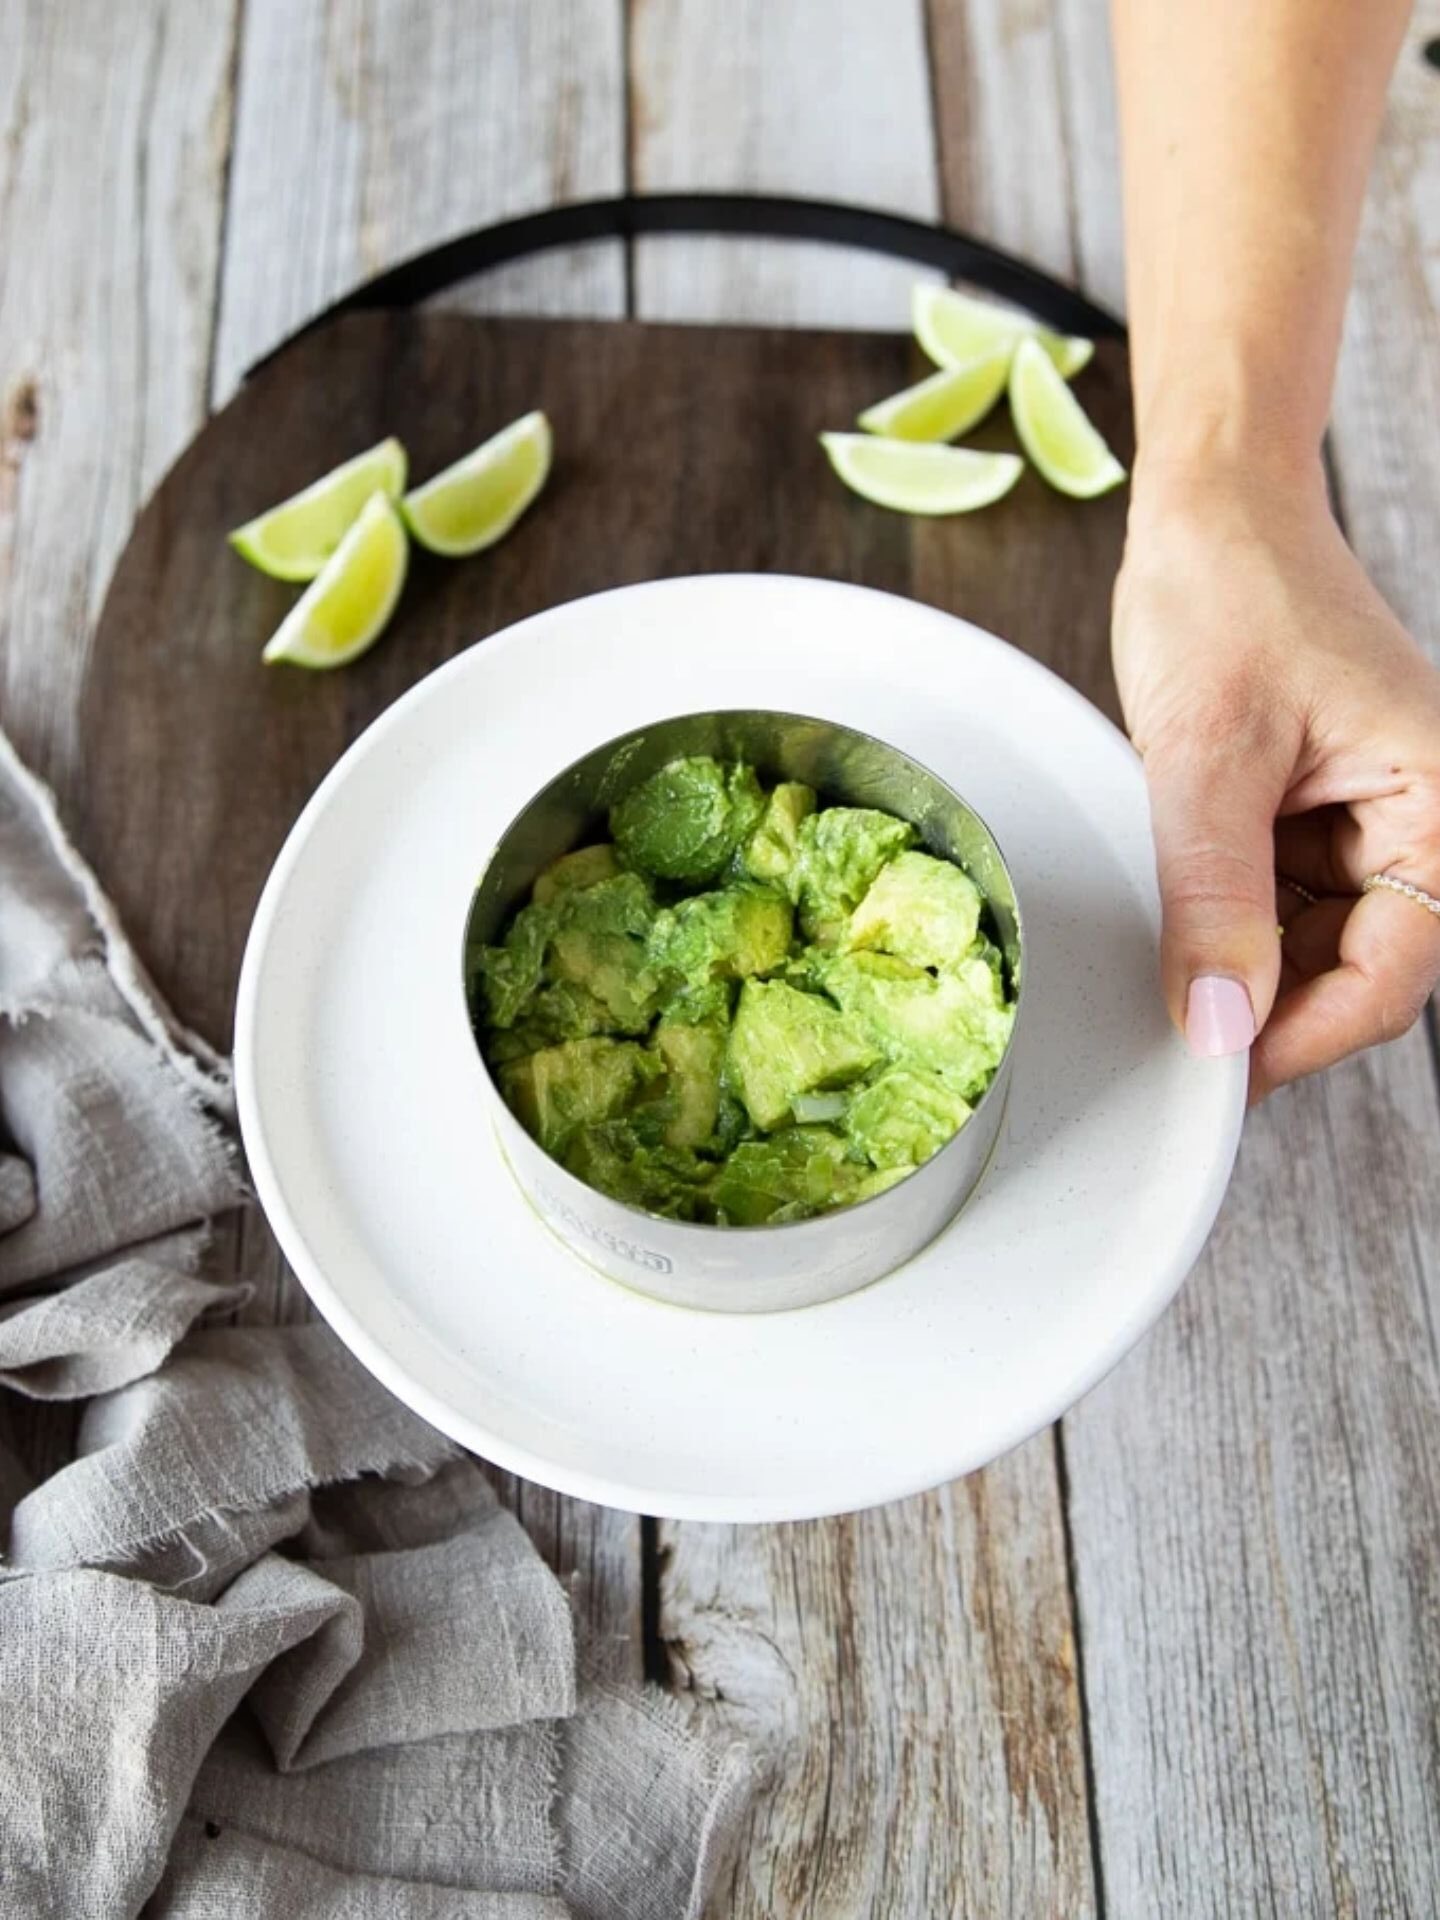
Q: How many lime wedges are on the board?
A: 7